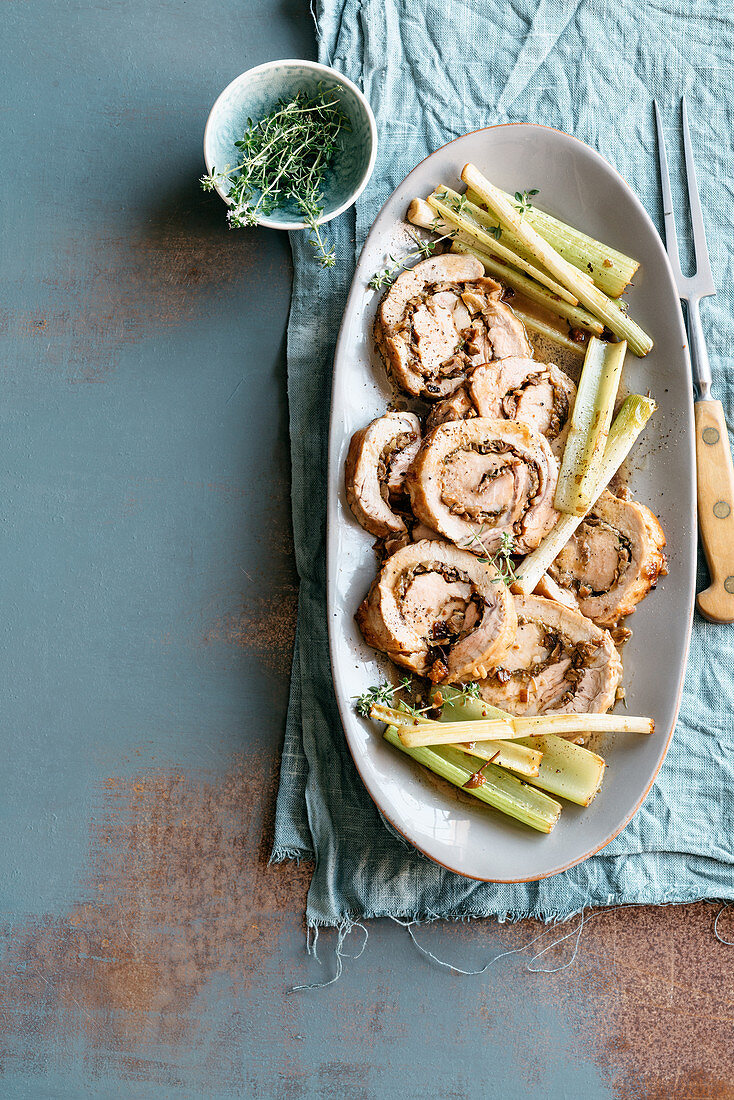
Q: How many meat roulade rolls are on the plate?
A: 7